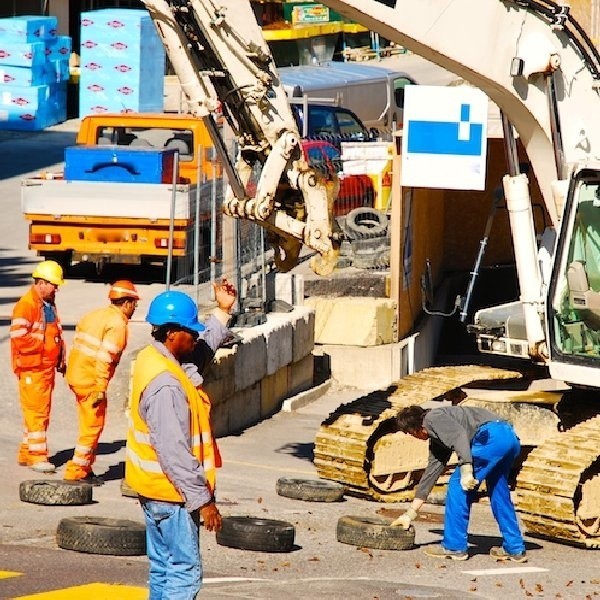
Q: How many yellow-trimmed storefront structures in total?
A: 1